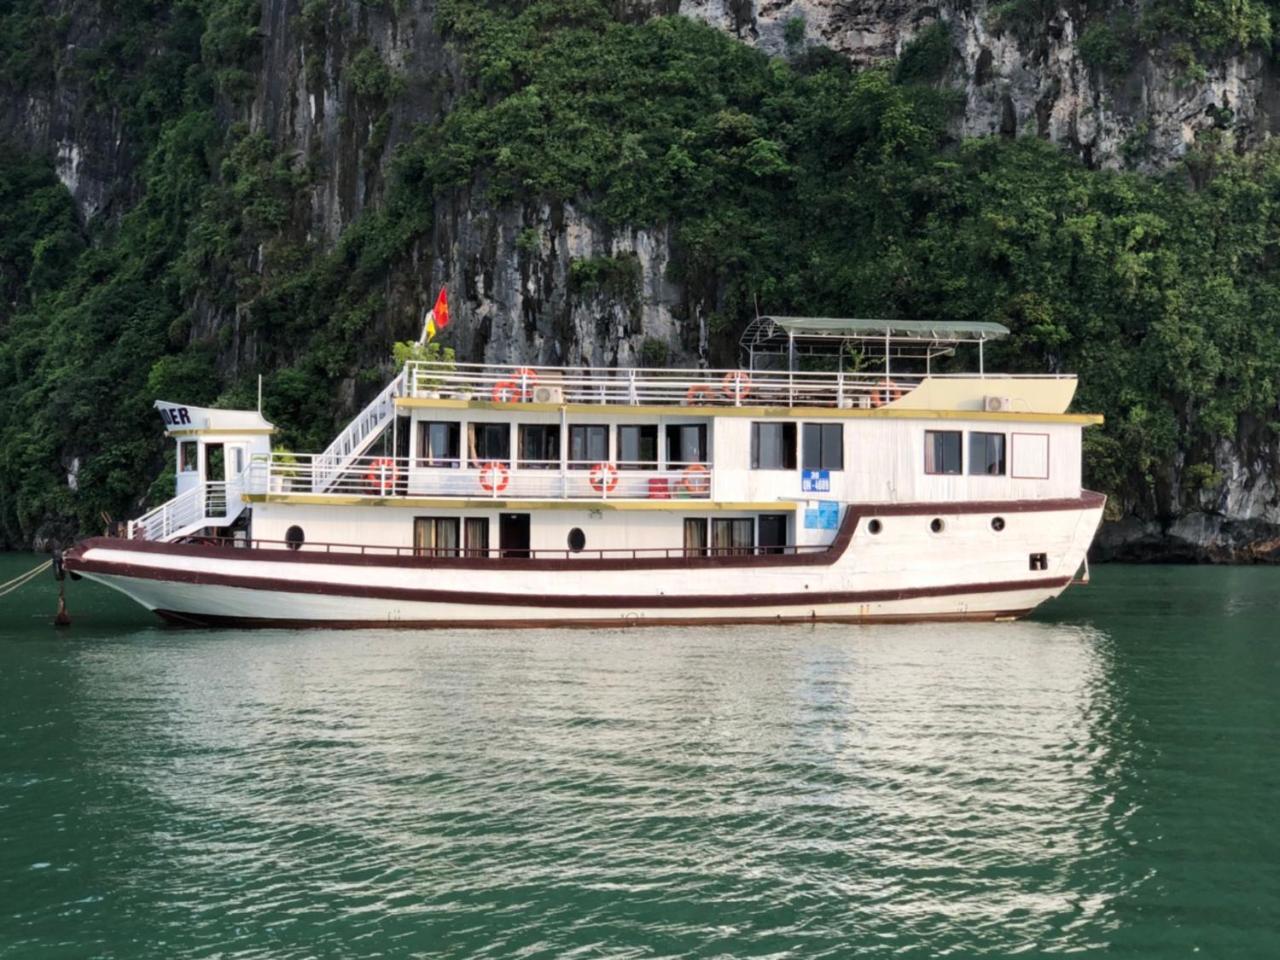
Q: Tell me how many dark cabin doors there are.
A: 2